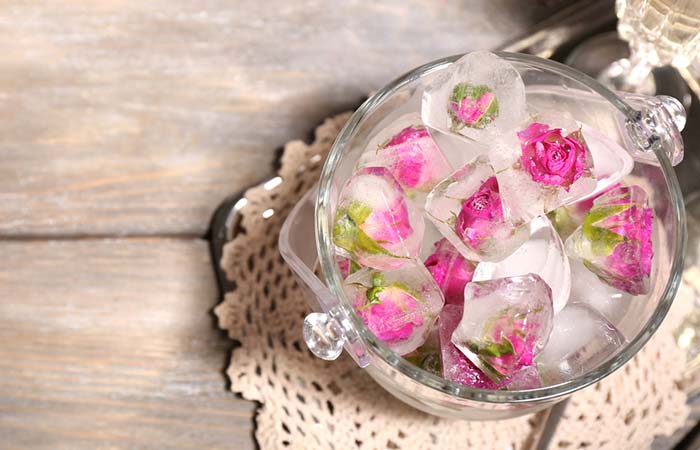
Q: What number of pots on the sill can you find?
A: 0